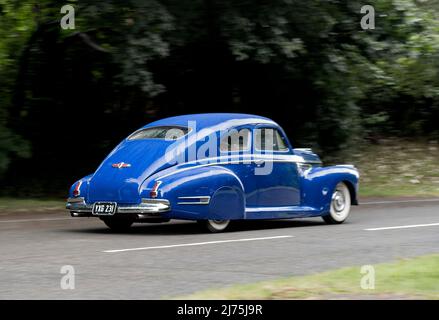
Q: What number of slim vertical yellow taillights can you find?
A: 0